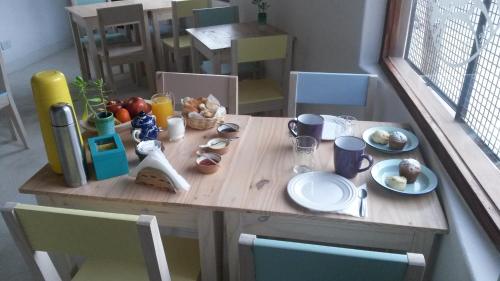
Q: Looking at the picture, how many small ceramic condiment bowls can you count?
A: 3